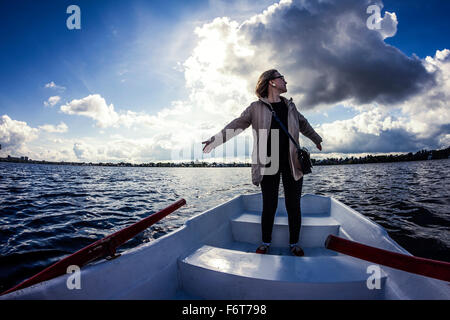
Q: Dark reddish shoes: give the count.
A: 2